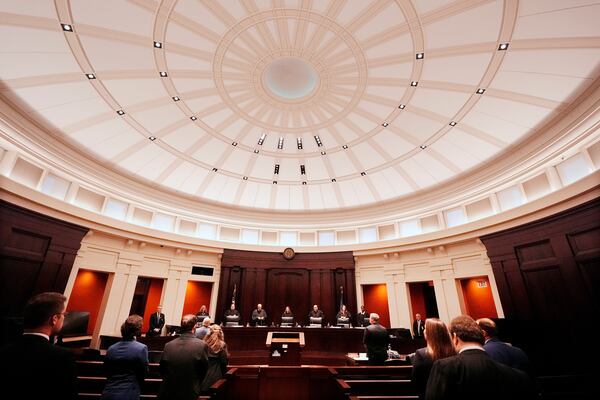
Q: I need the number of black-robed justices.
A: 7